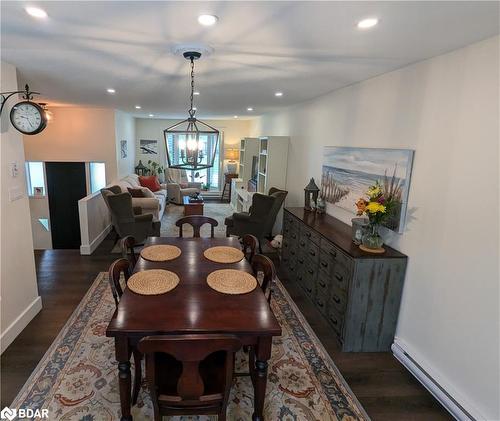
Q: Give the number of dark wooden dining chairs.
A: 6